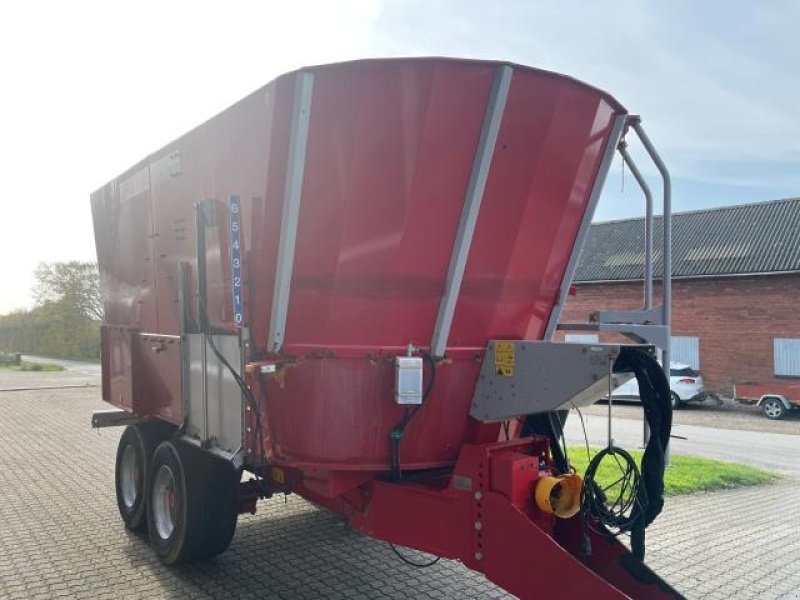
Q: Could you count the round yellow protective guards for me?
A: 1